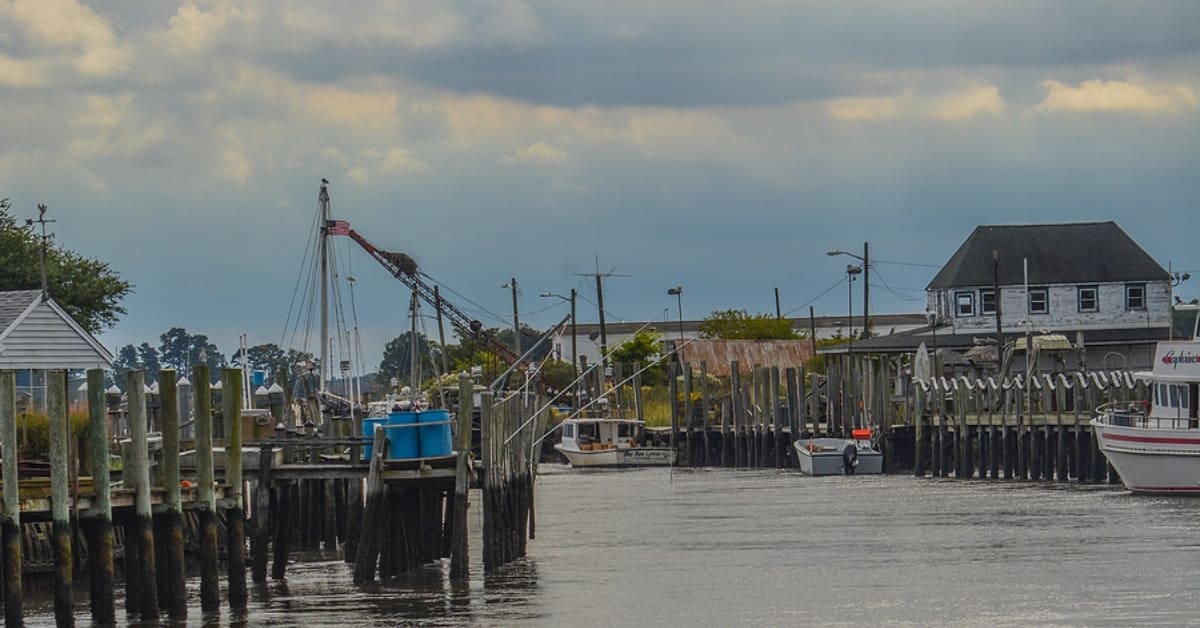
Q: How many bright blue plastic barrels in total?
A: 3